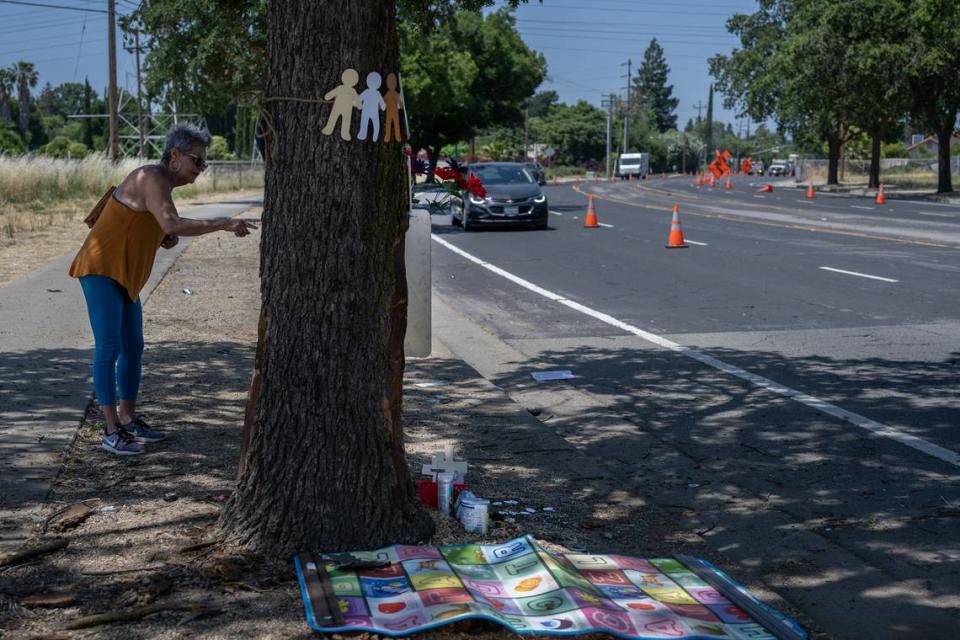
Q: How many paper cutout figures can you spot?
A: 3